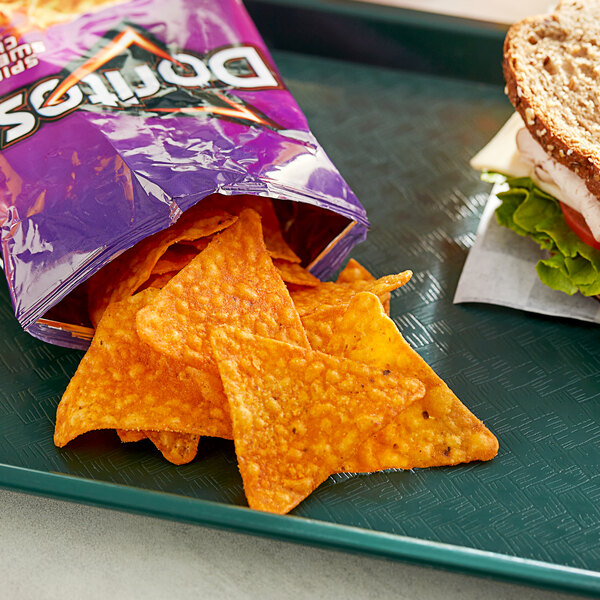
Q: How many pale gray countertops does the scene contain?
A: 1